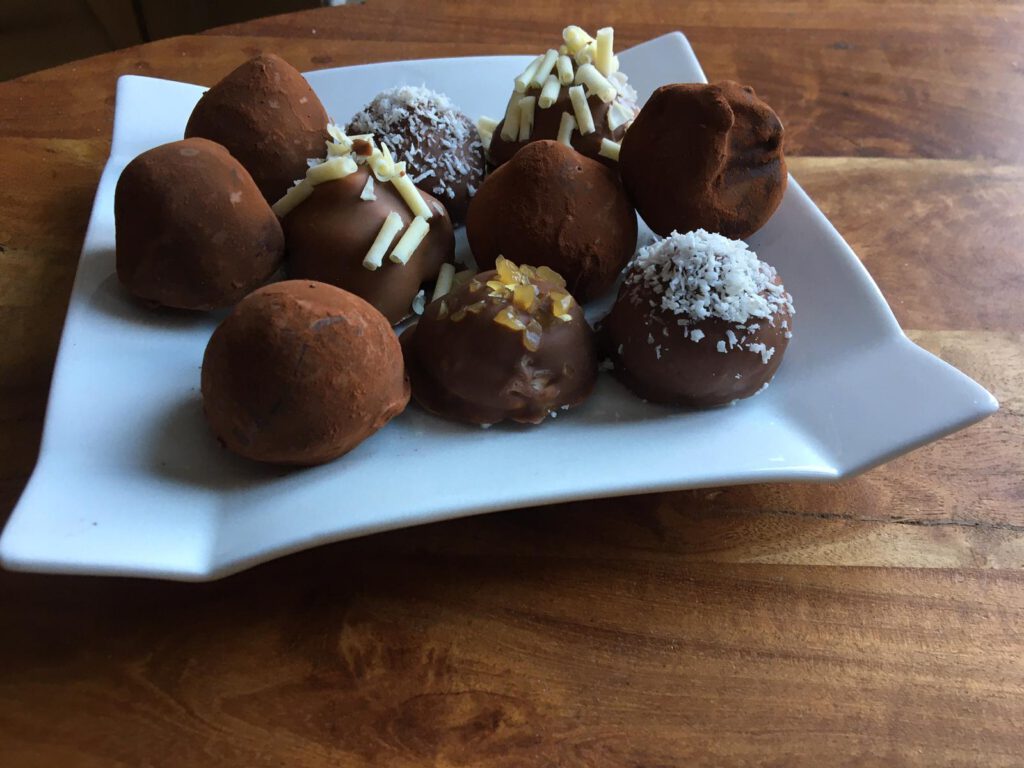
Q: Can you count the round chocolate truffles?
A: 10